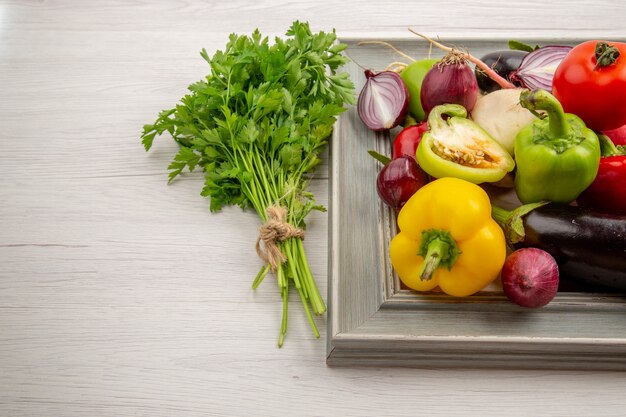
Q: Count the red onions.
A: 5